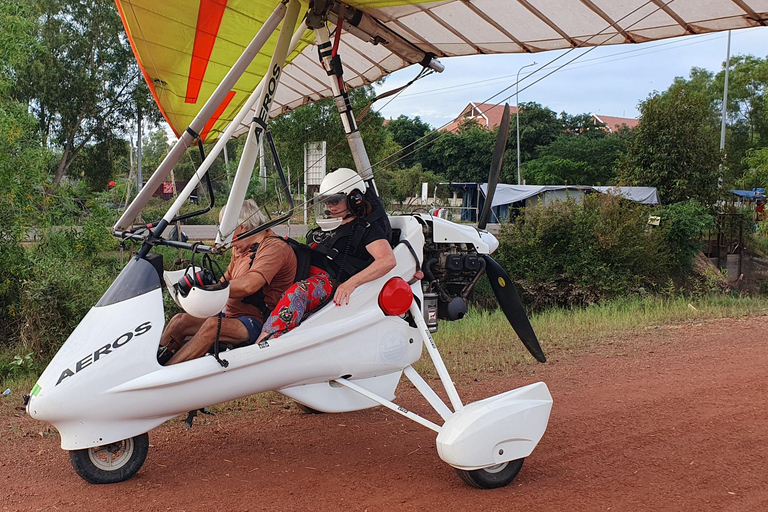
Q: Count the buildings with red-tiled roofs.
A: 2